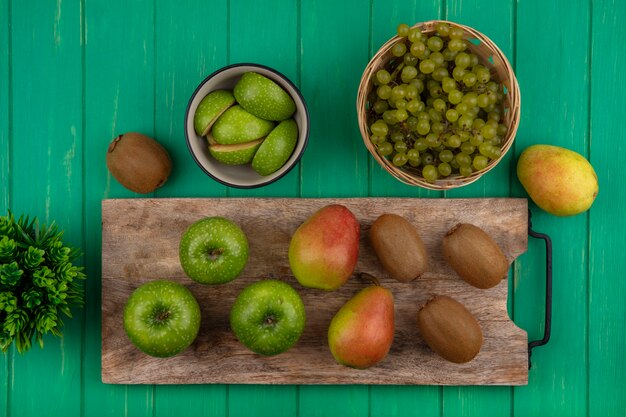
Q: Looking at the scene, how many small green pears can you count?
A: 0